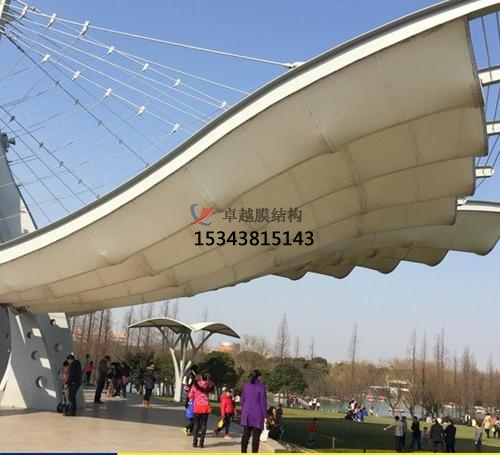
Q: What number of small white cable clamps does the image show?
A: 12